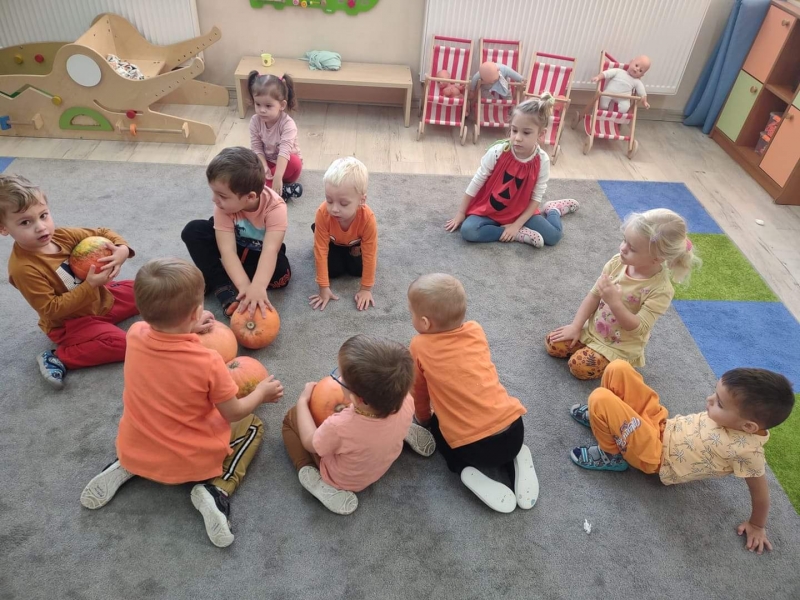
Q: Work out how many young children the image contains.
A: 10